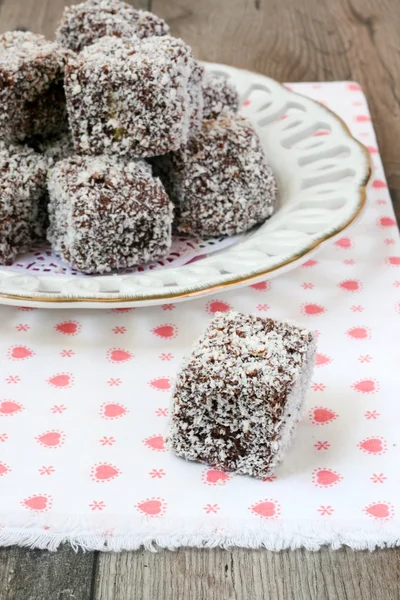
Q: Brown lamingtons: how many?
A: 8